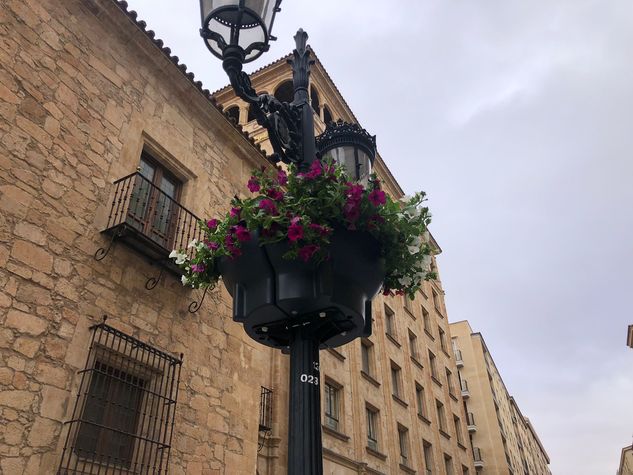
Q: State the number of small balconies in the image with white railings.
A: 4